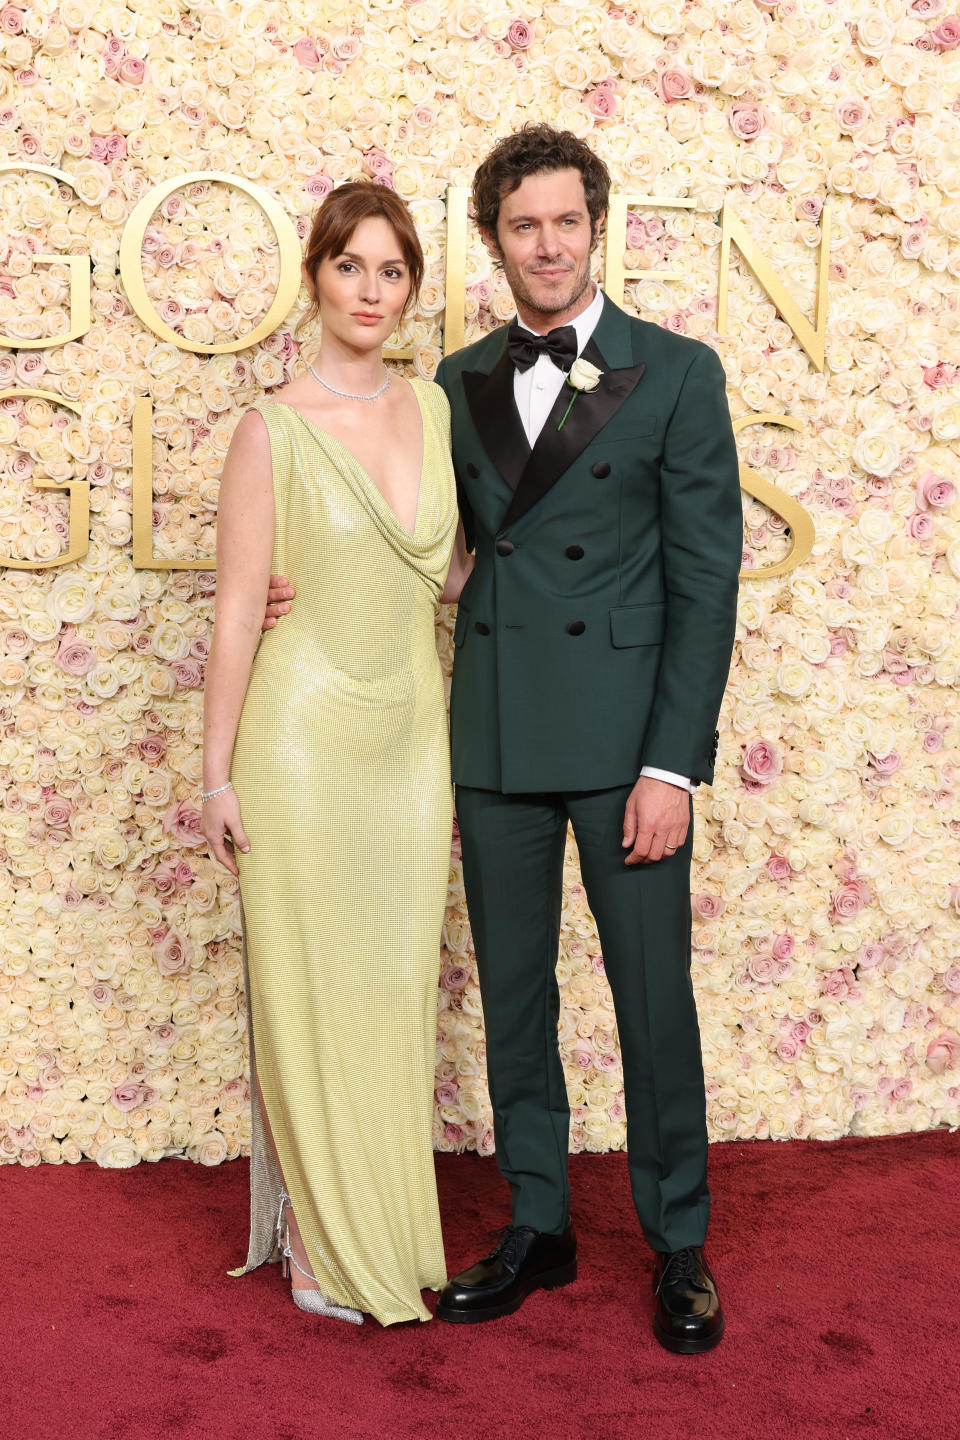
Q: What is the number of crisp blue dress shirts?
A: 0